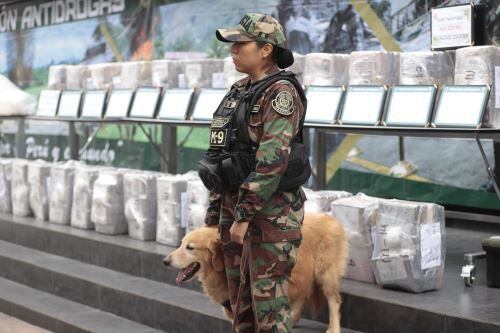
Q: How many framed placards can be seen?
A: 12